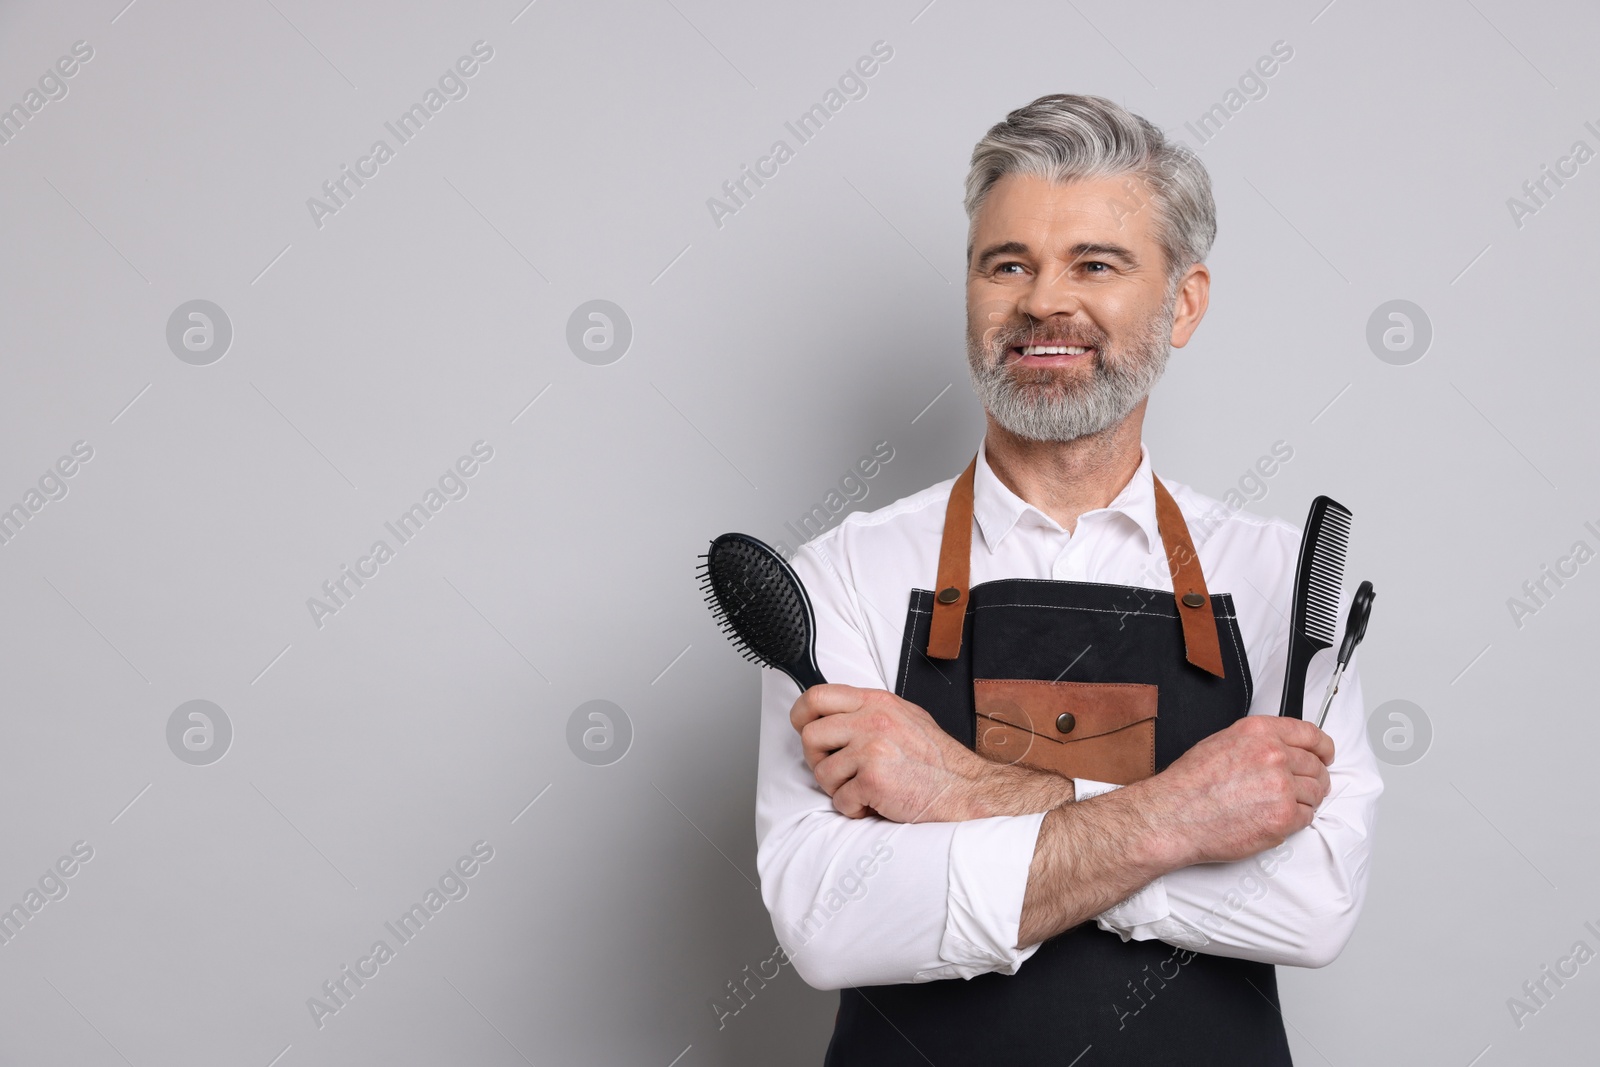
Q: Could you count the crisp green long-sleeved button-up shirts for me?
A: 0